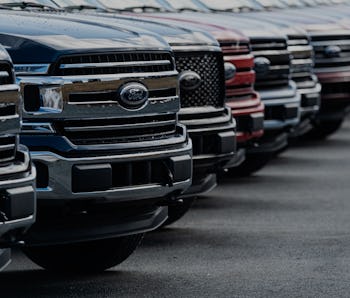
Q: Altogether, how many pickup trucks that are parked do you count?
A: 7